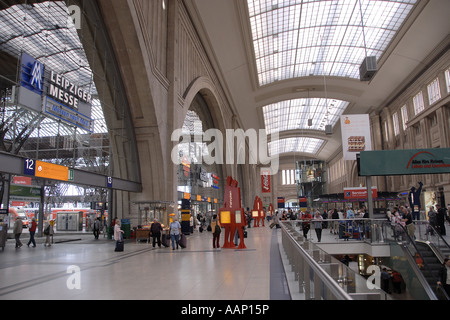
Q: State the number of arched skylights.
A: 3